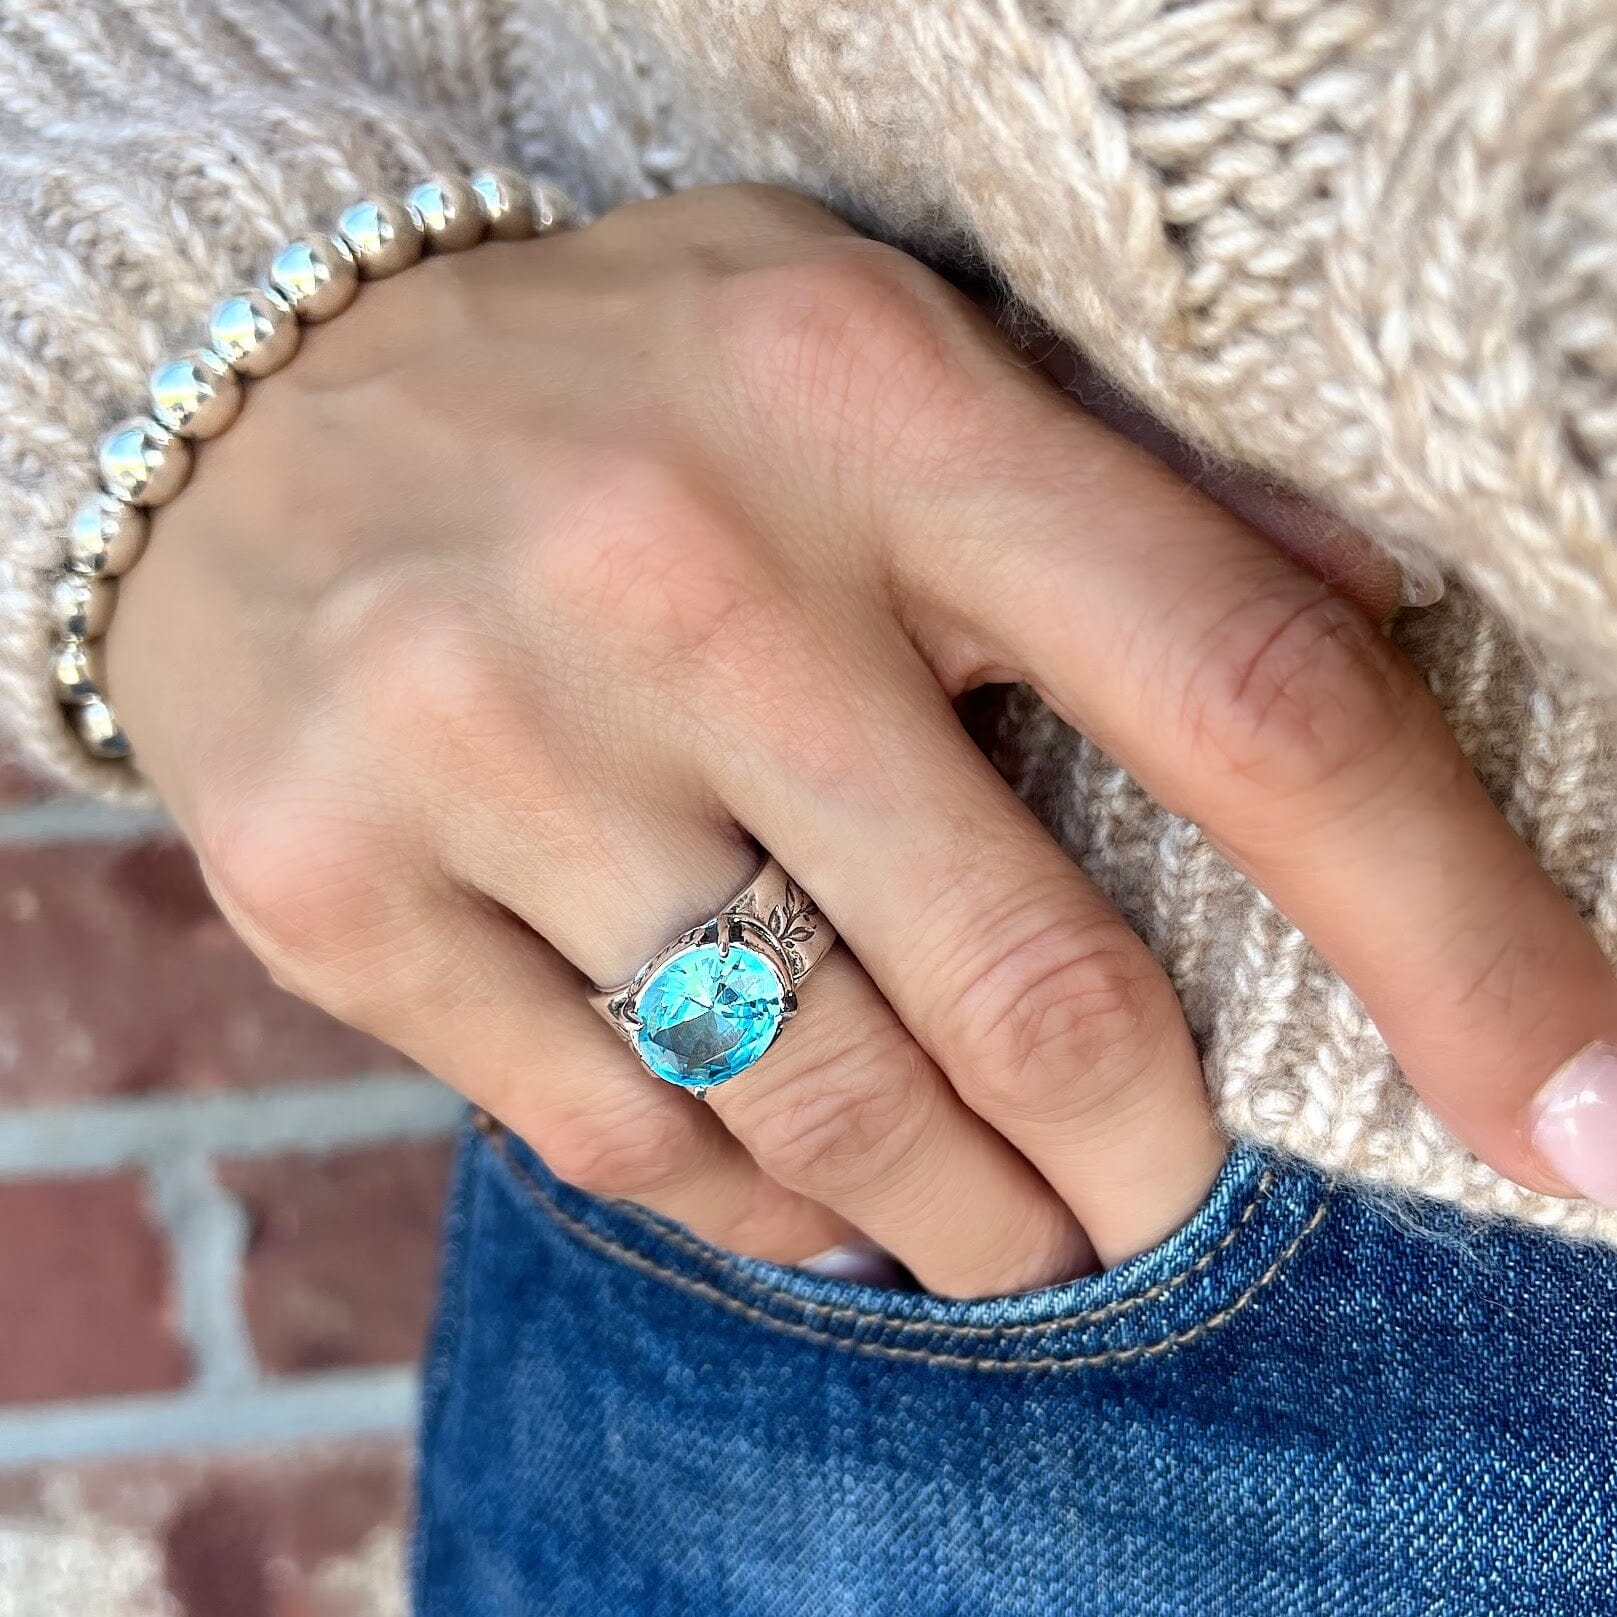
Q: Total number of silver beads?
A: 12